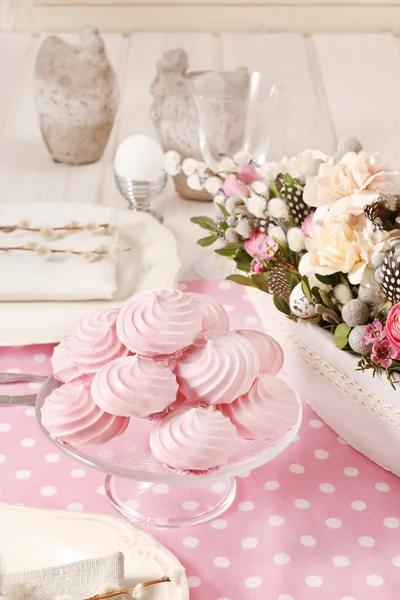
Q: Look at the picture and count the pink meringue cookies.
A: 10